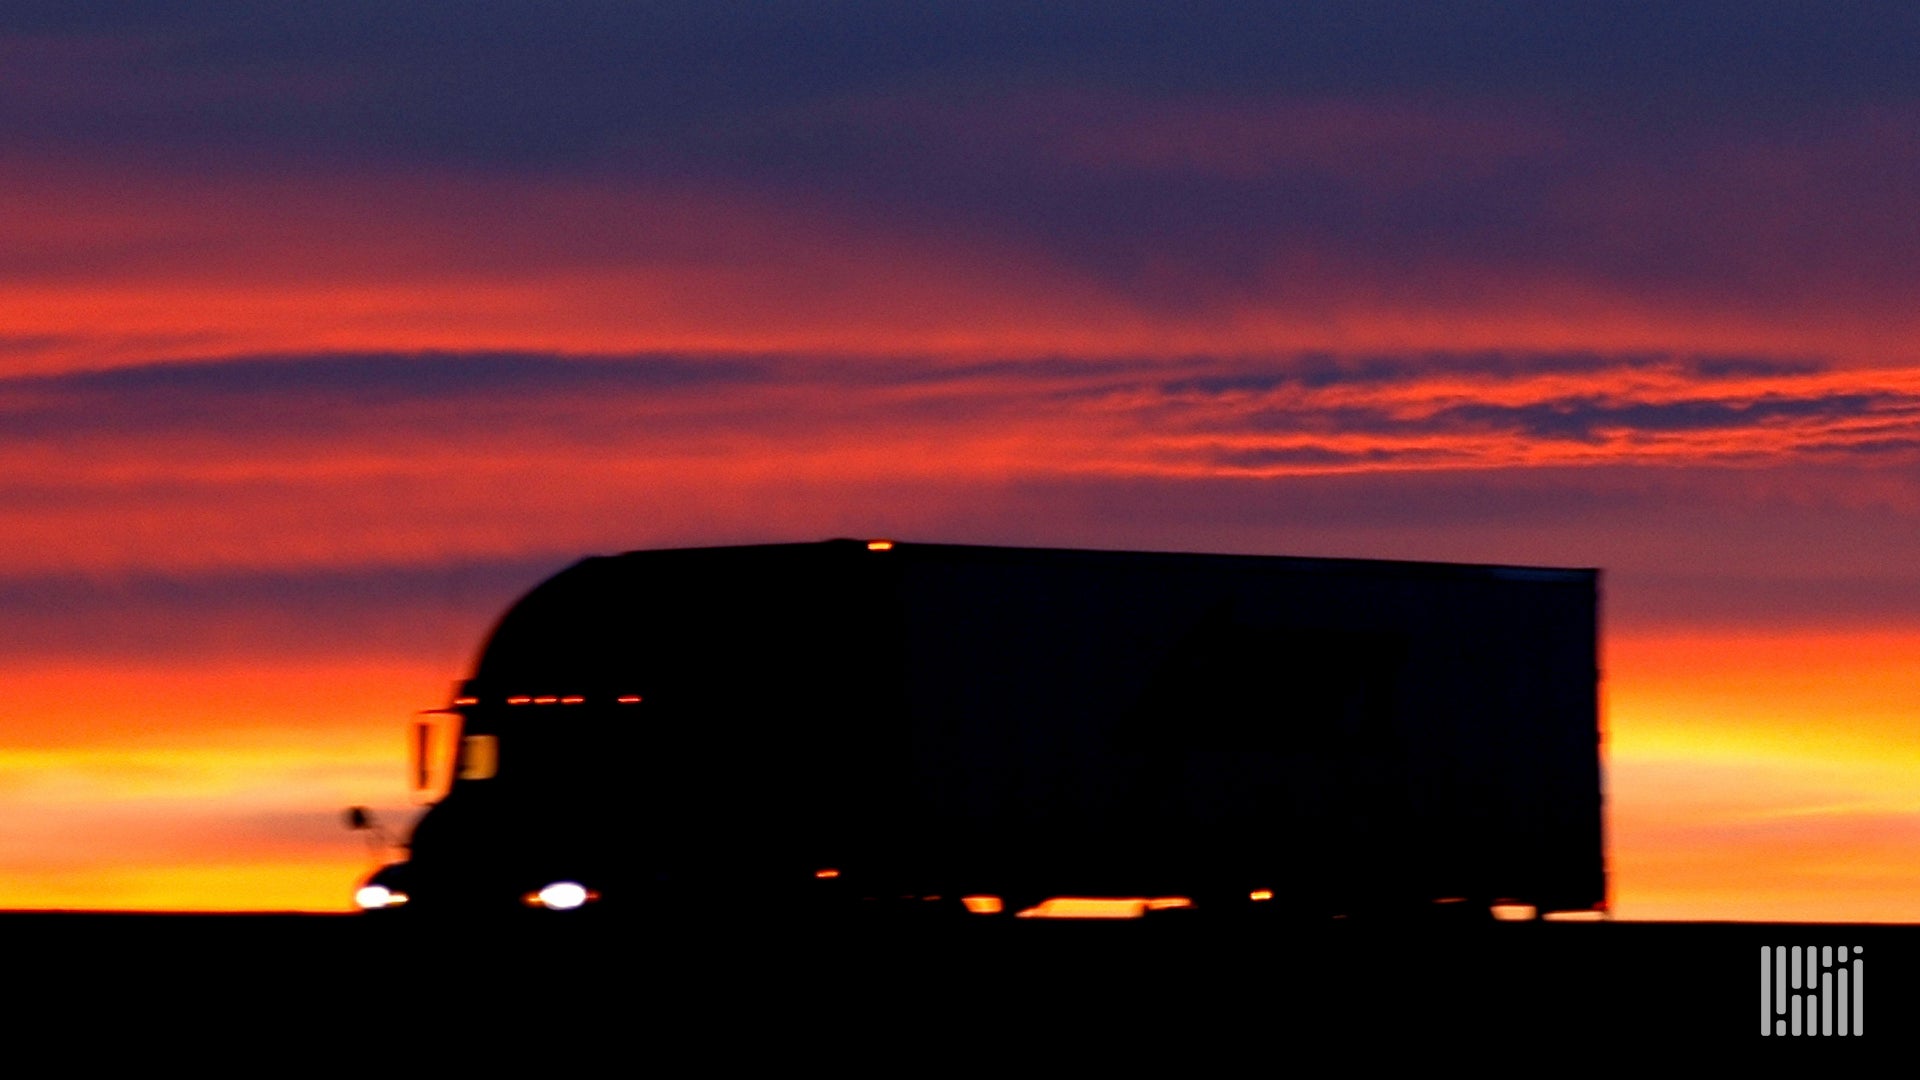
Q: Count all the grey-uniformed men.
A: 0